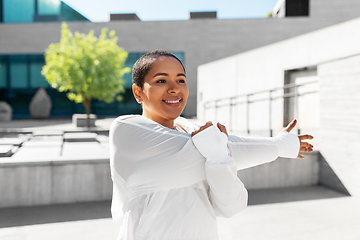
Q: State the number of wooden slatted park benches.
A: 0